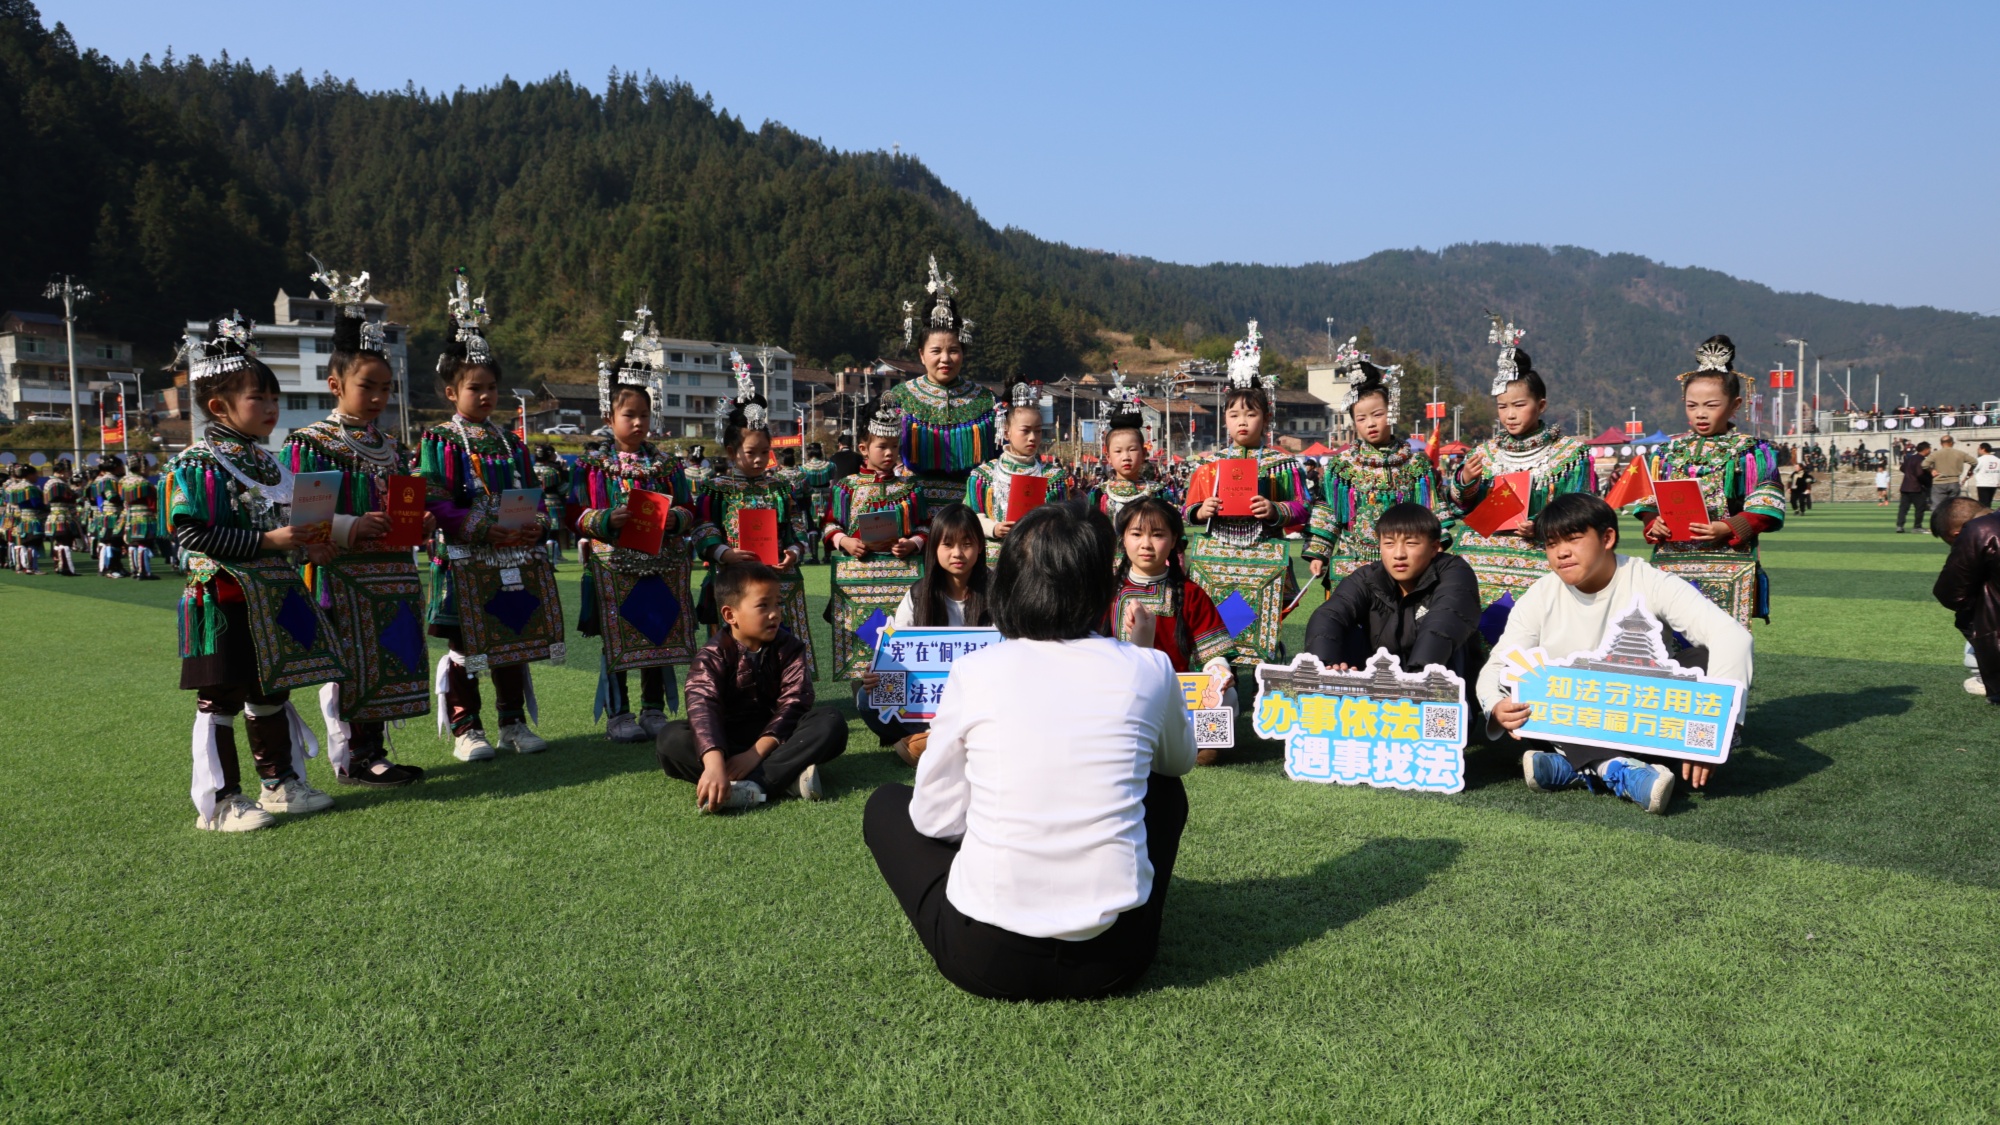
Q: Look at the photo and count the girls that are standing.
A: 12